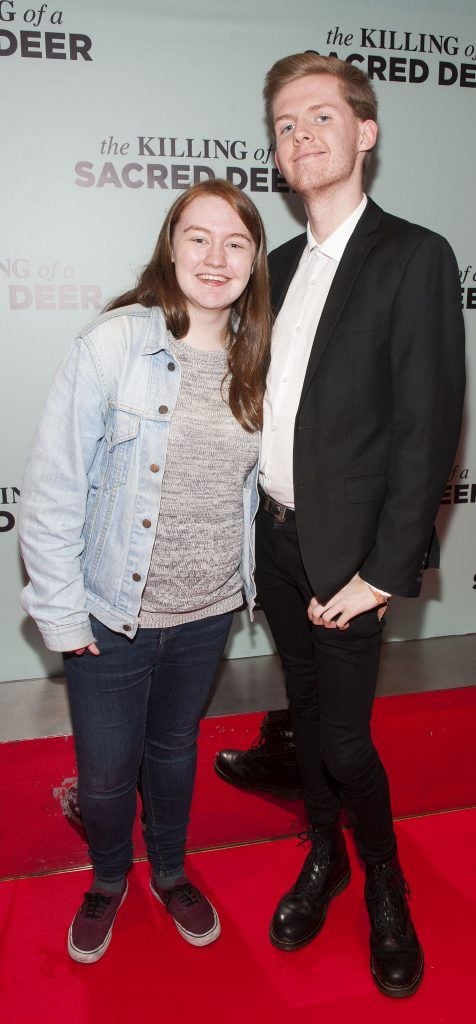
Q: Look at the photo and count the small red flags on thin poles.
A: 0